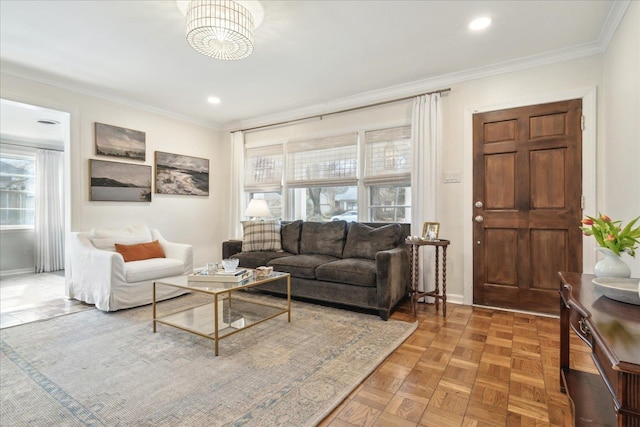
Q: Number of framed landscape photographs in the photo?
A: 3